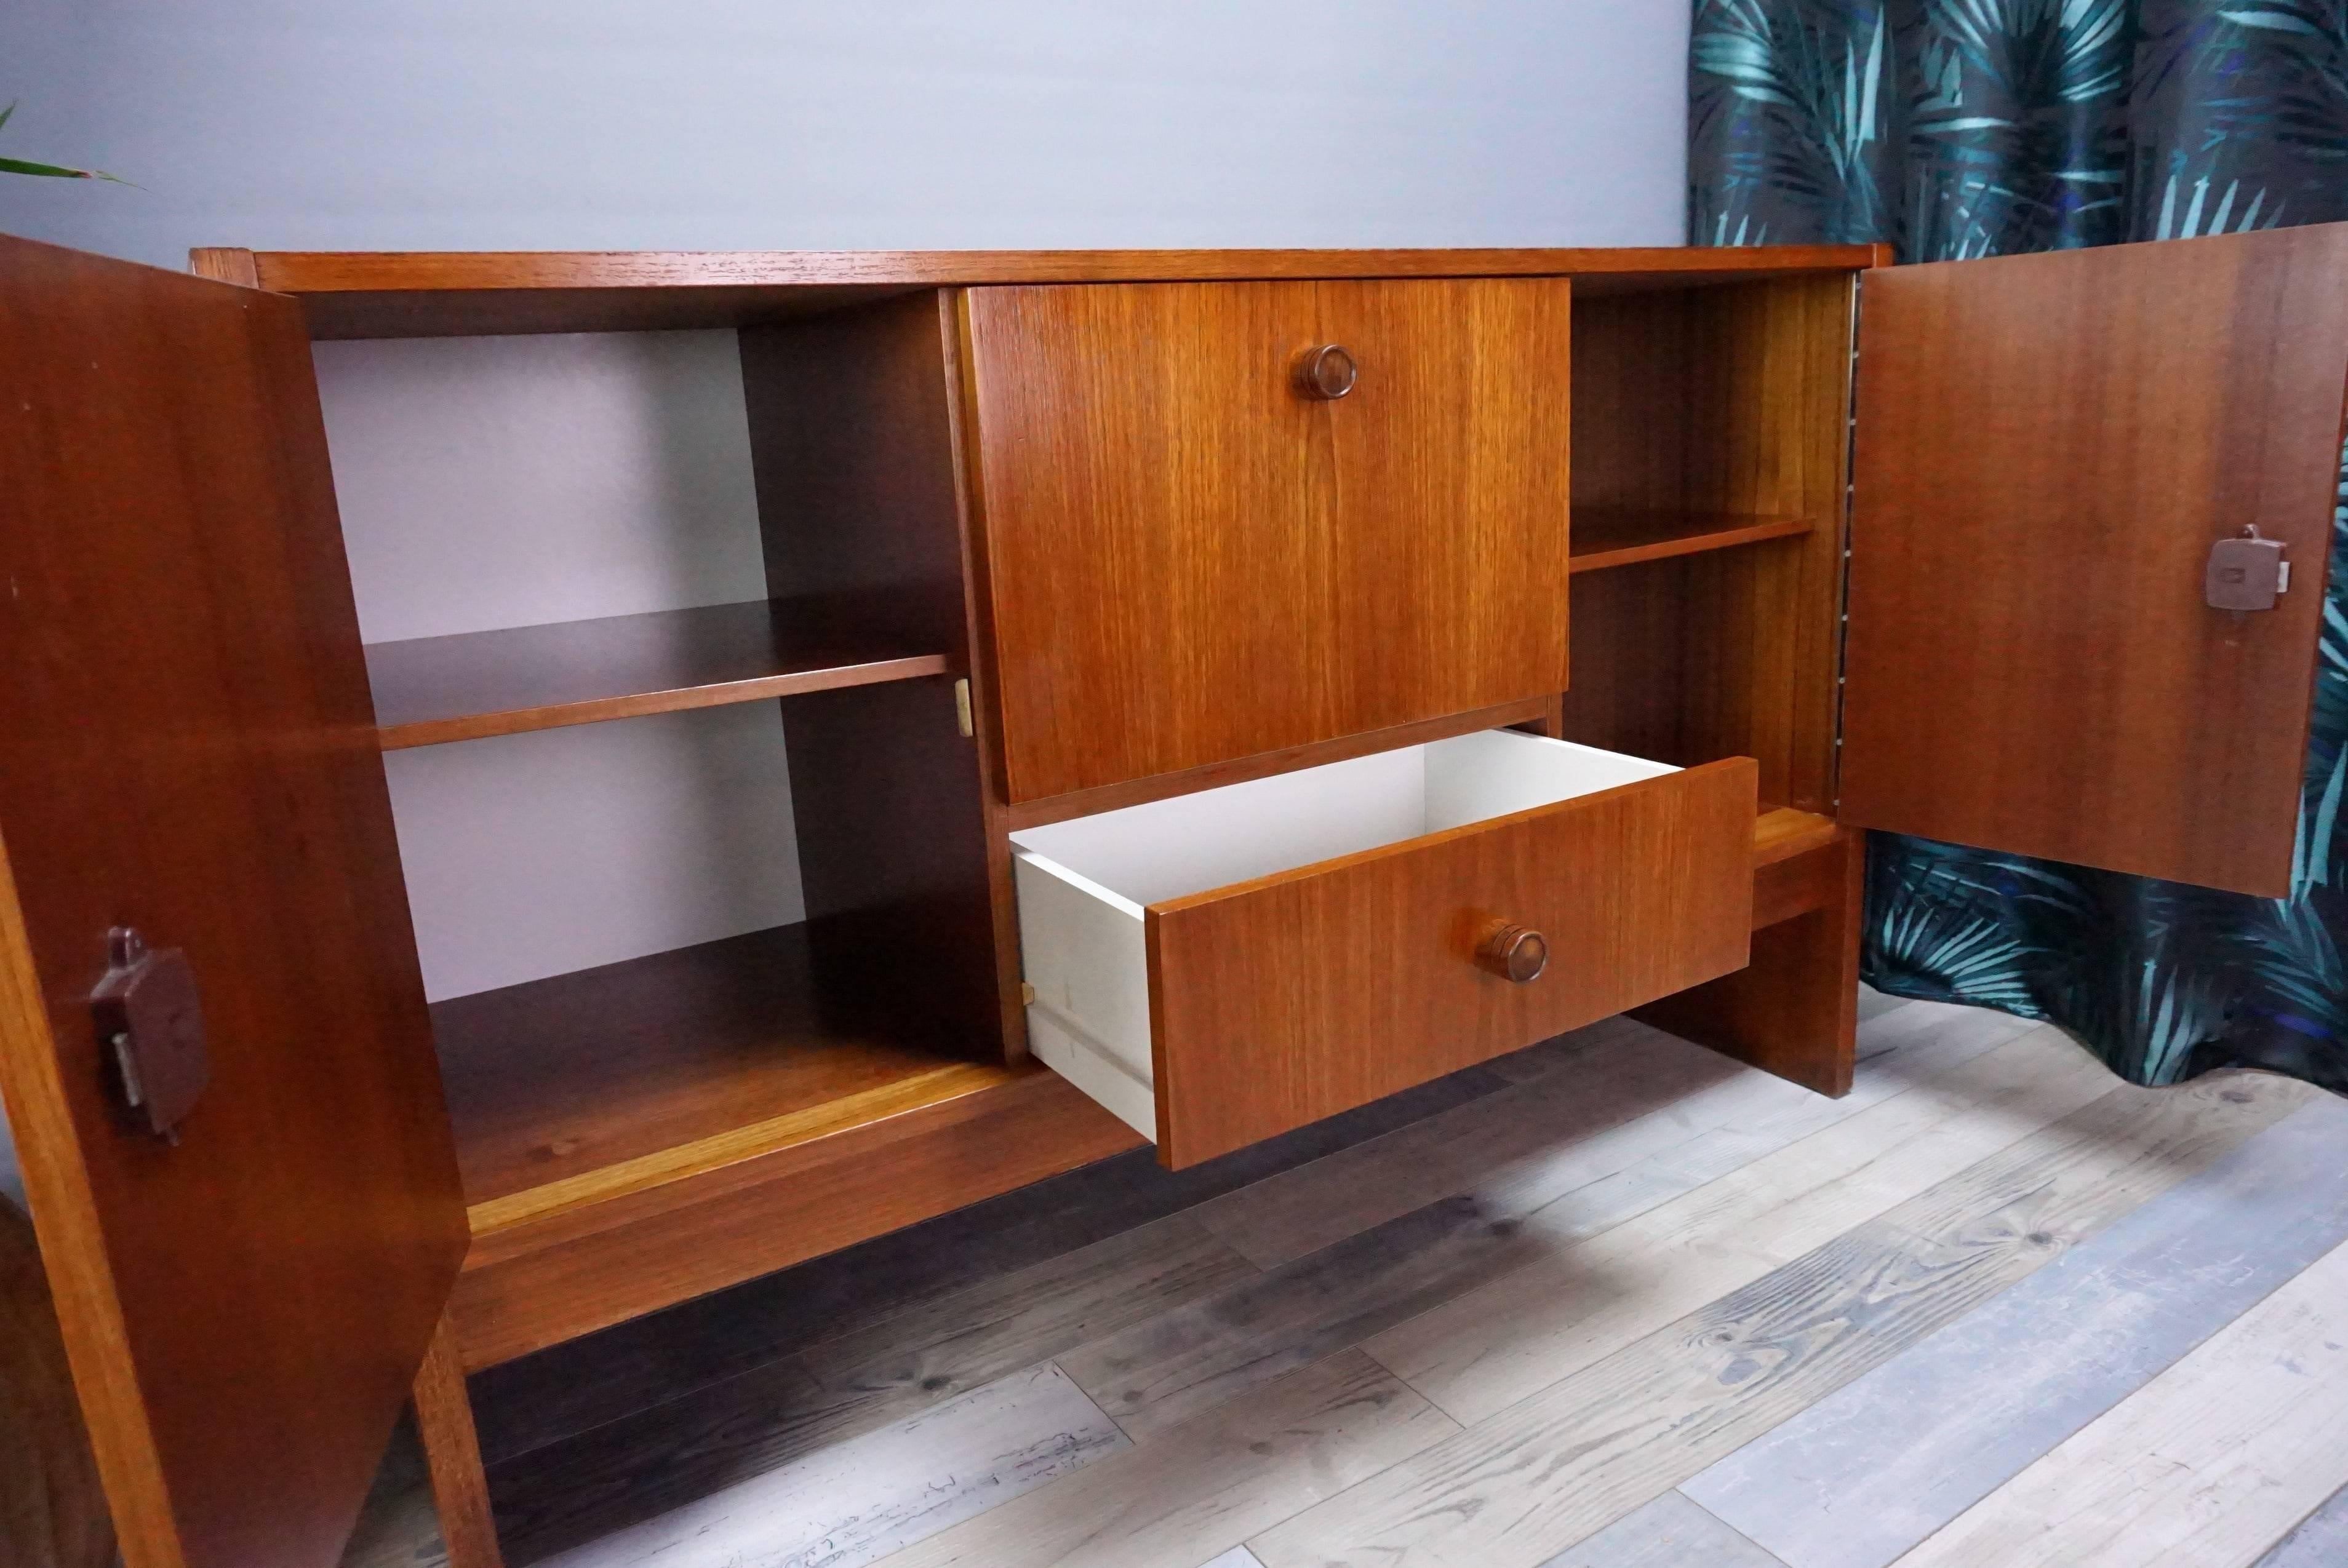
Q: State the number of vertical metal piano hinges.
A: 1